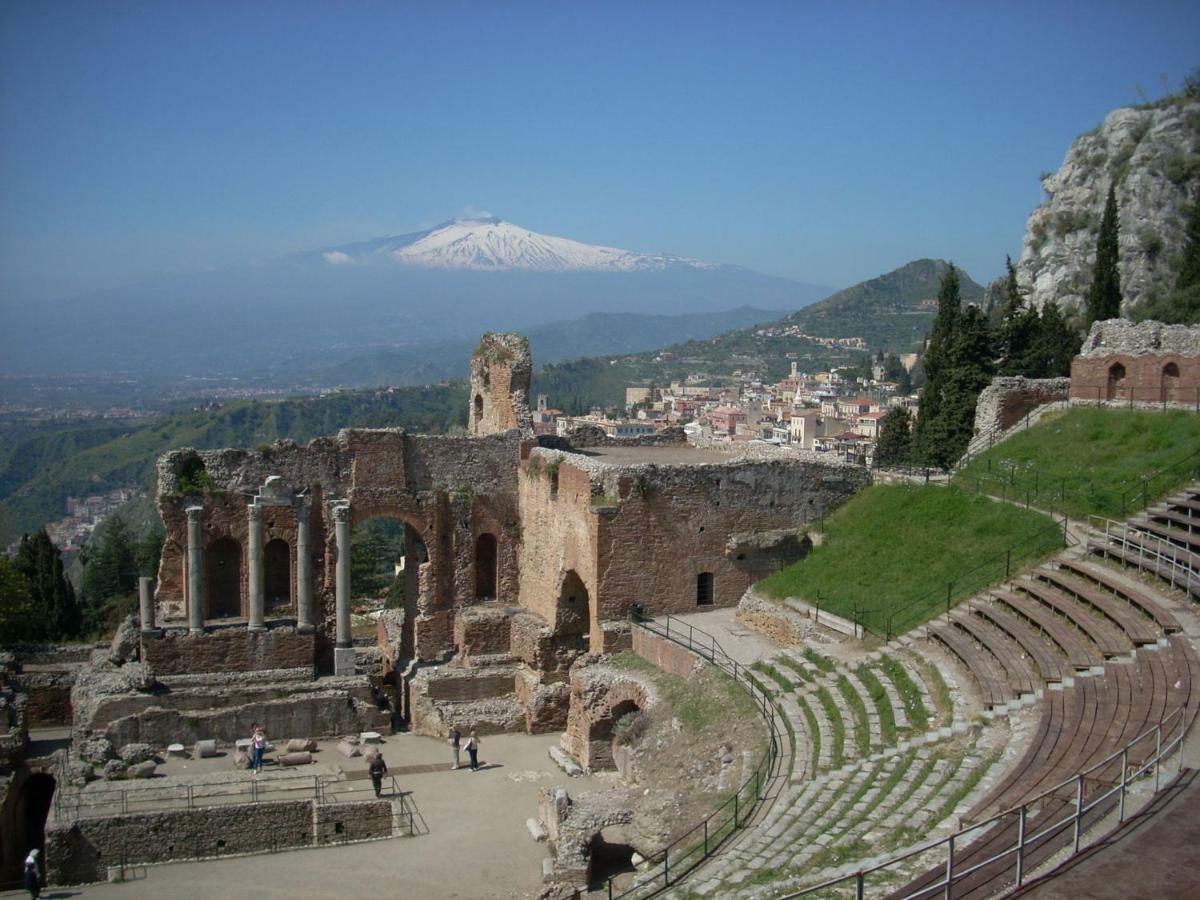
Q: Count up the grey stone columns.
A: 5